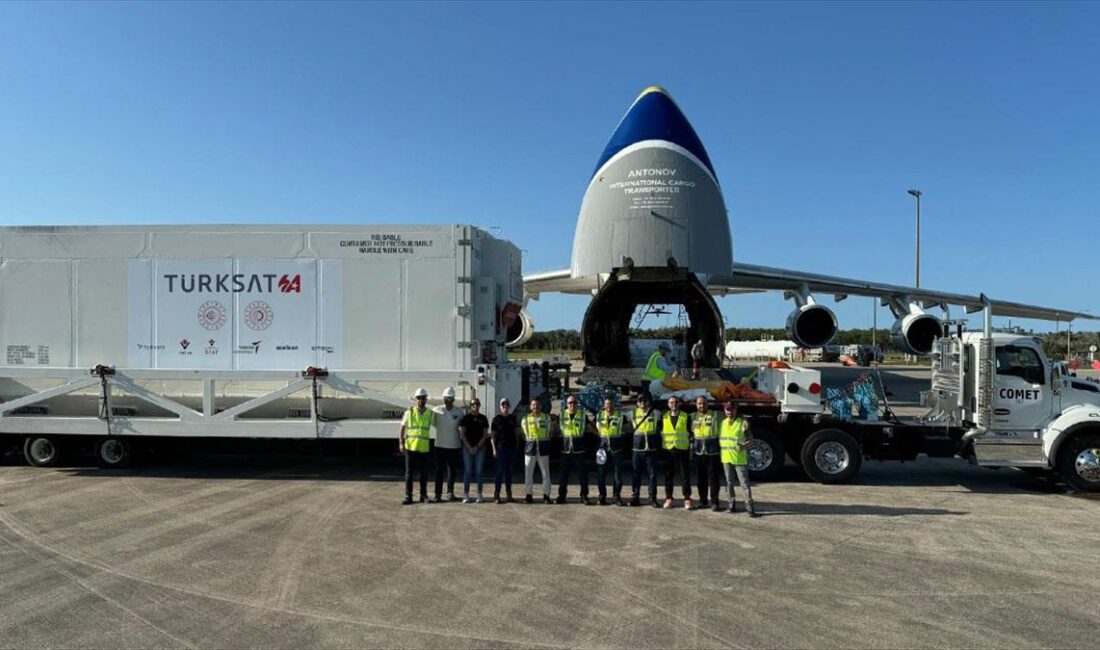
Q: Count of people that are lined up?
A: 11